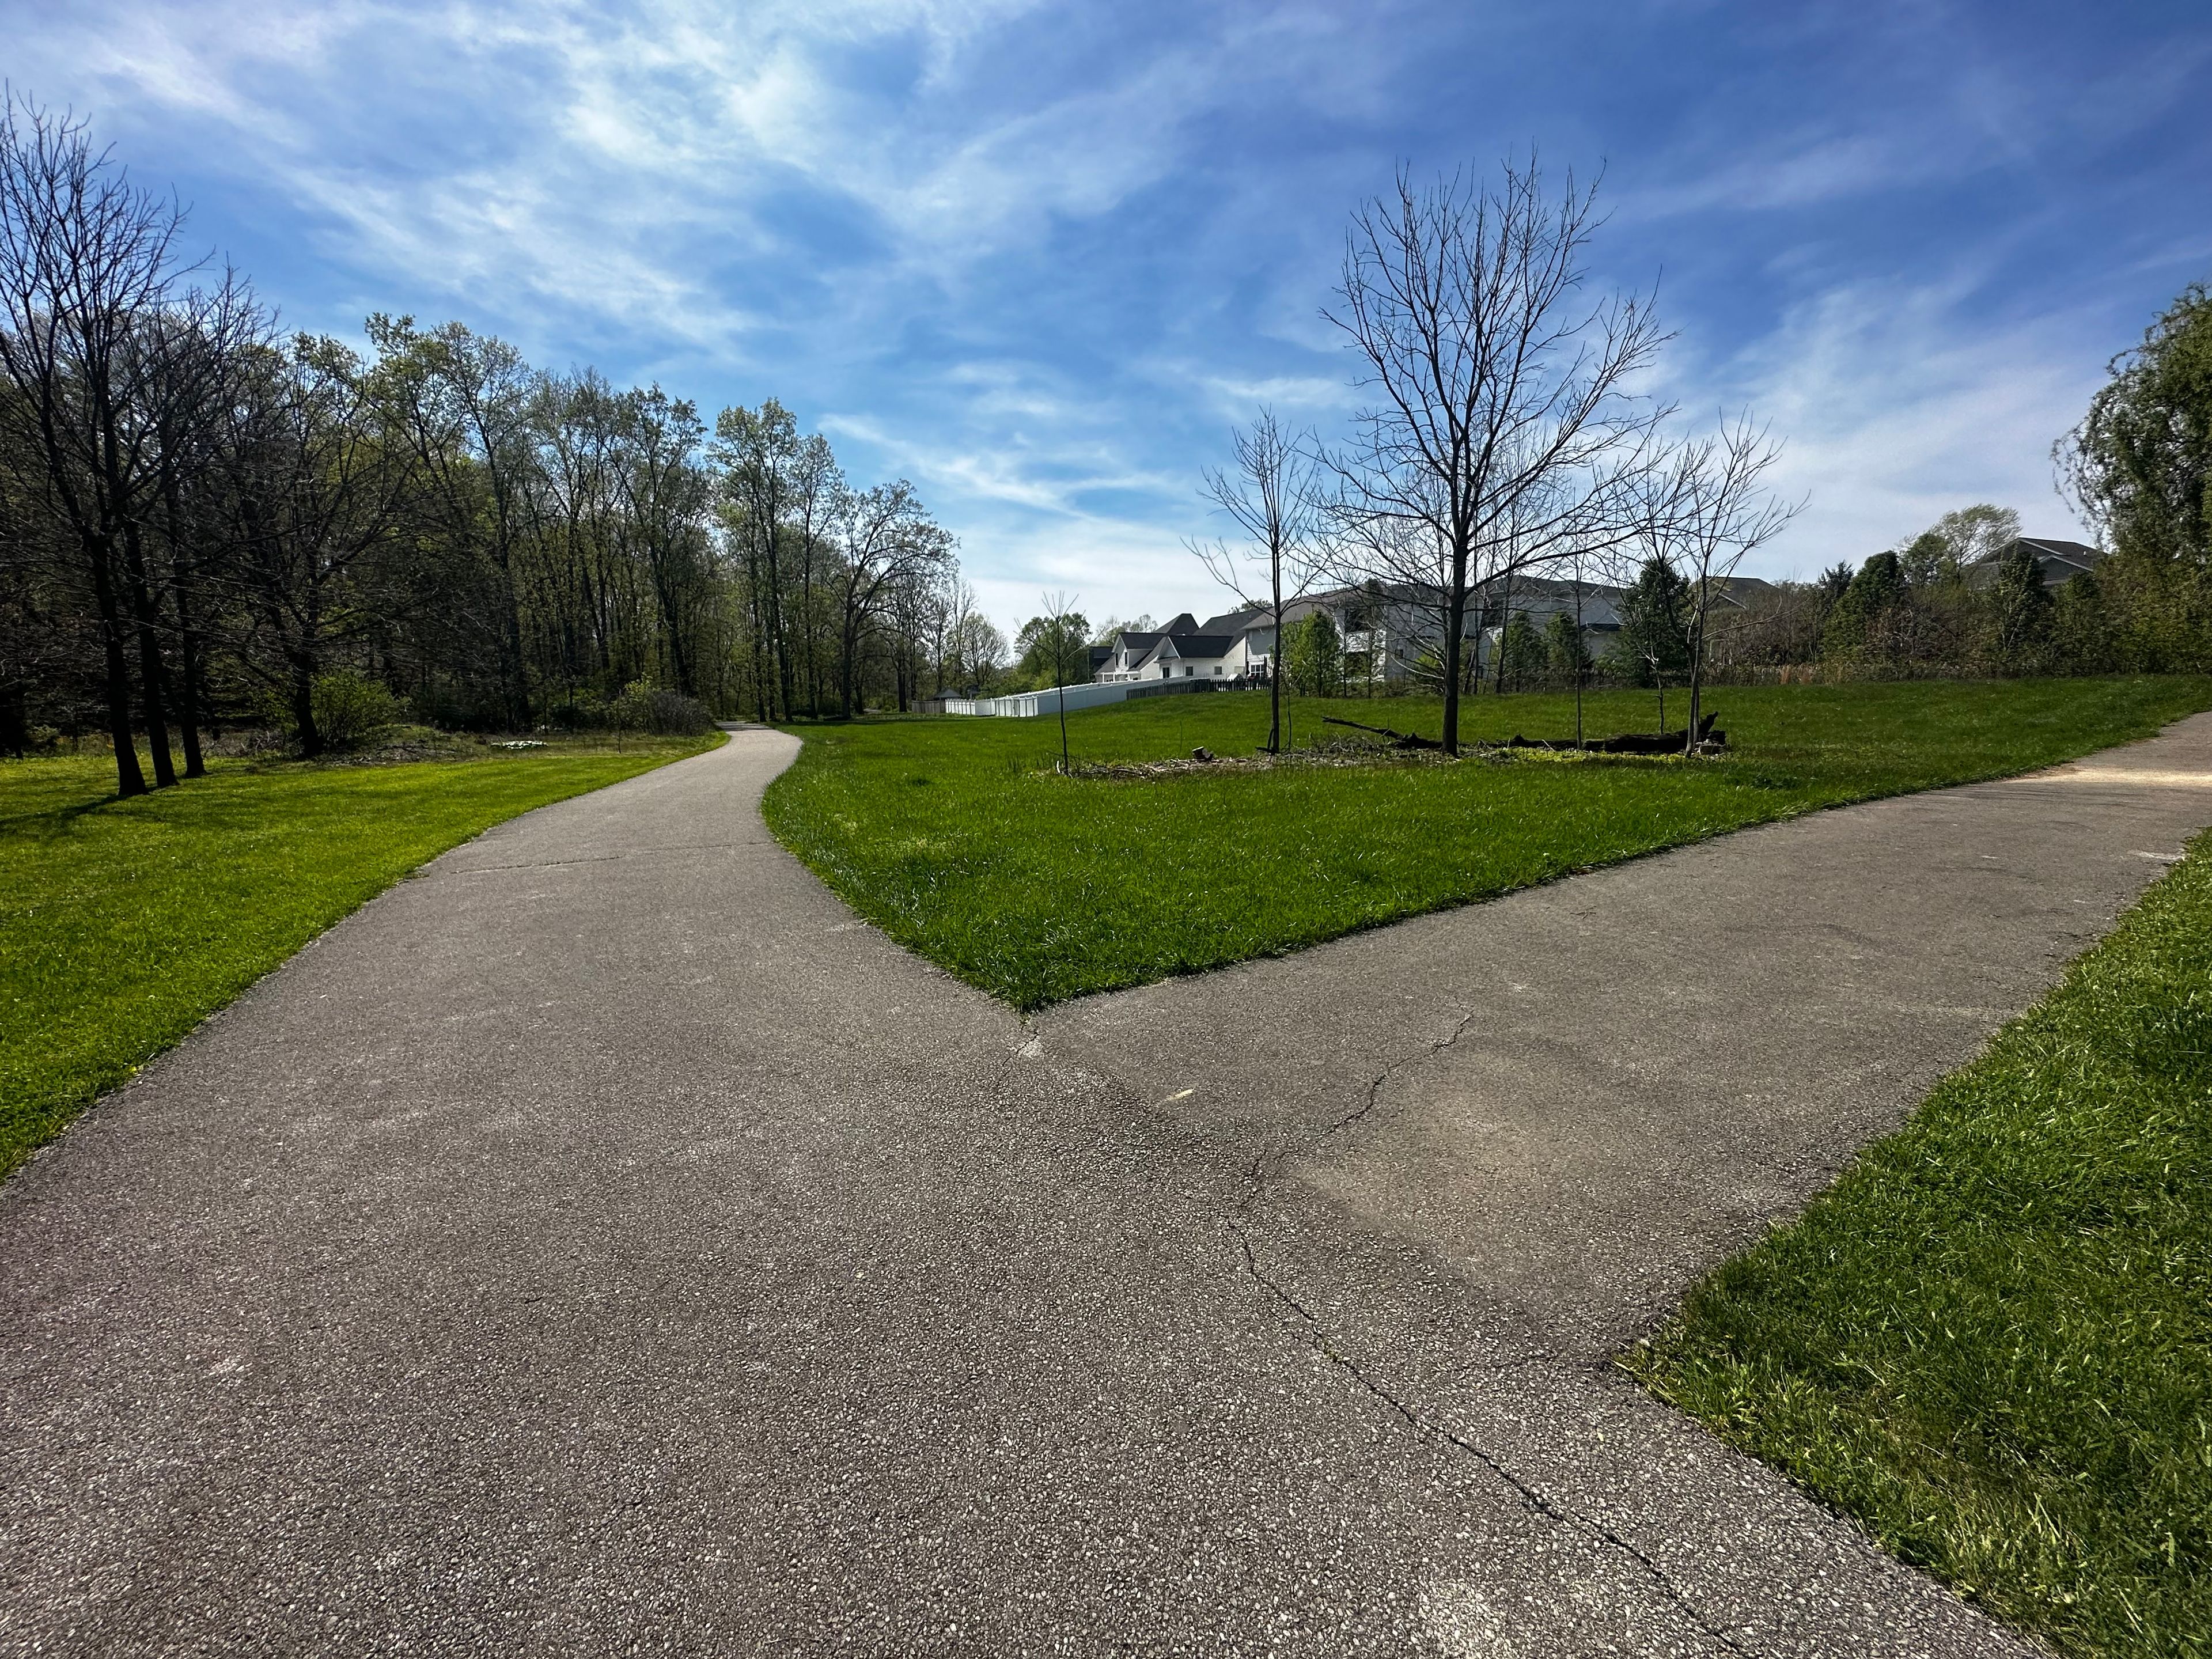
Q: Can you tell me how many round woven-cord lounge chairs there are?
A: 0